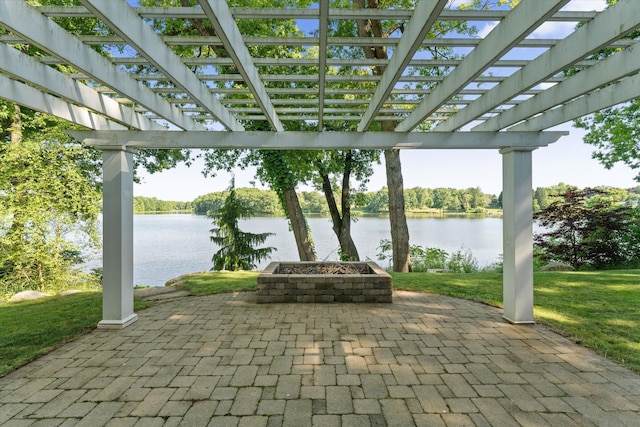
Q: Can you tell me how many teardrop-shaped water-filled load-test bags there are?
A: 0